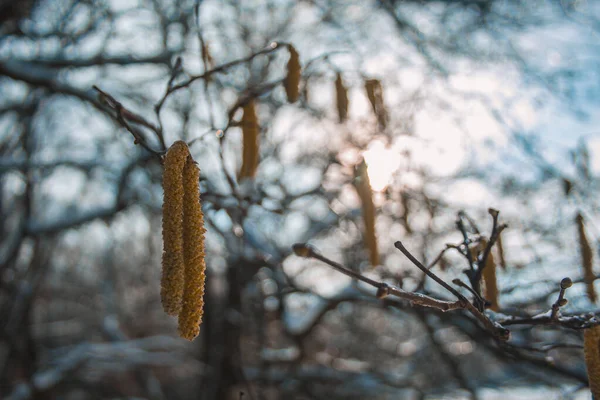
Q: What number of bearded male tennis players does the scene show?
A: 0